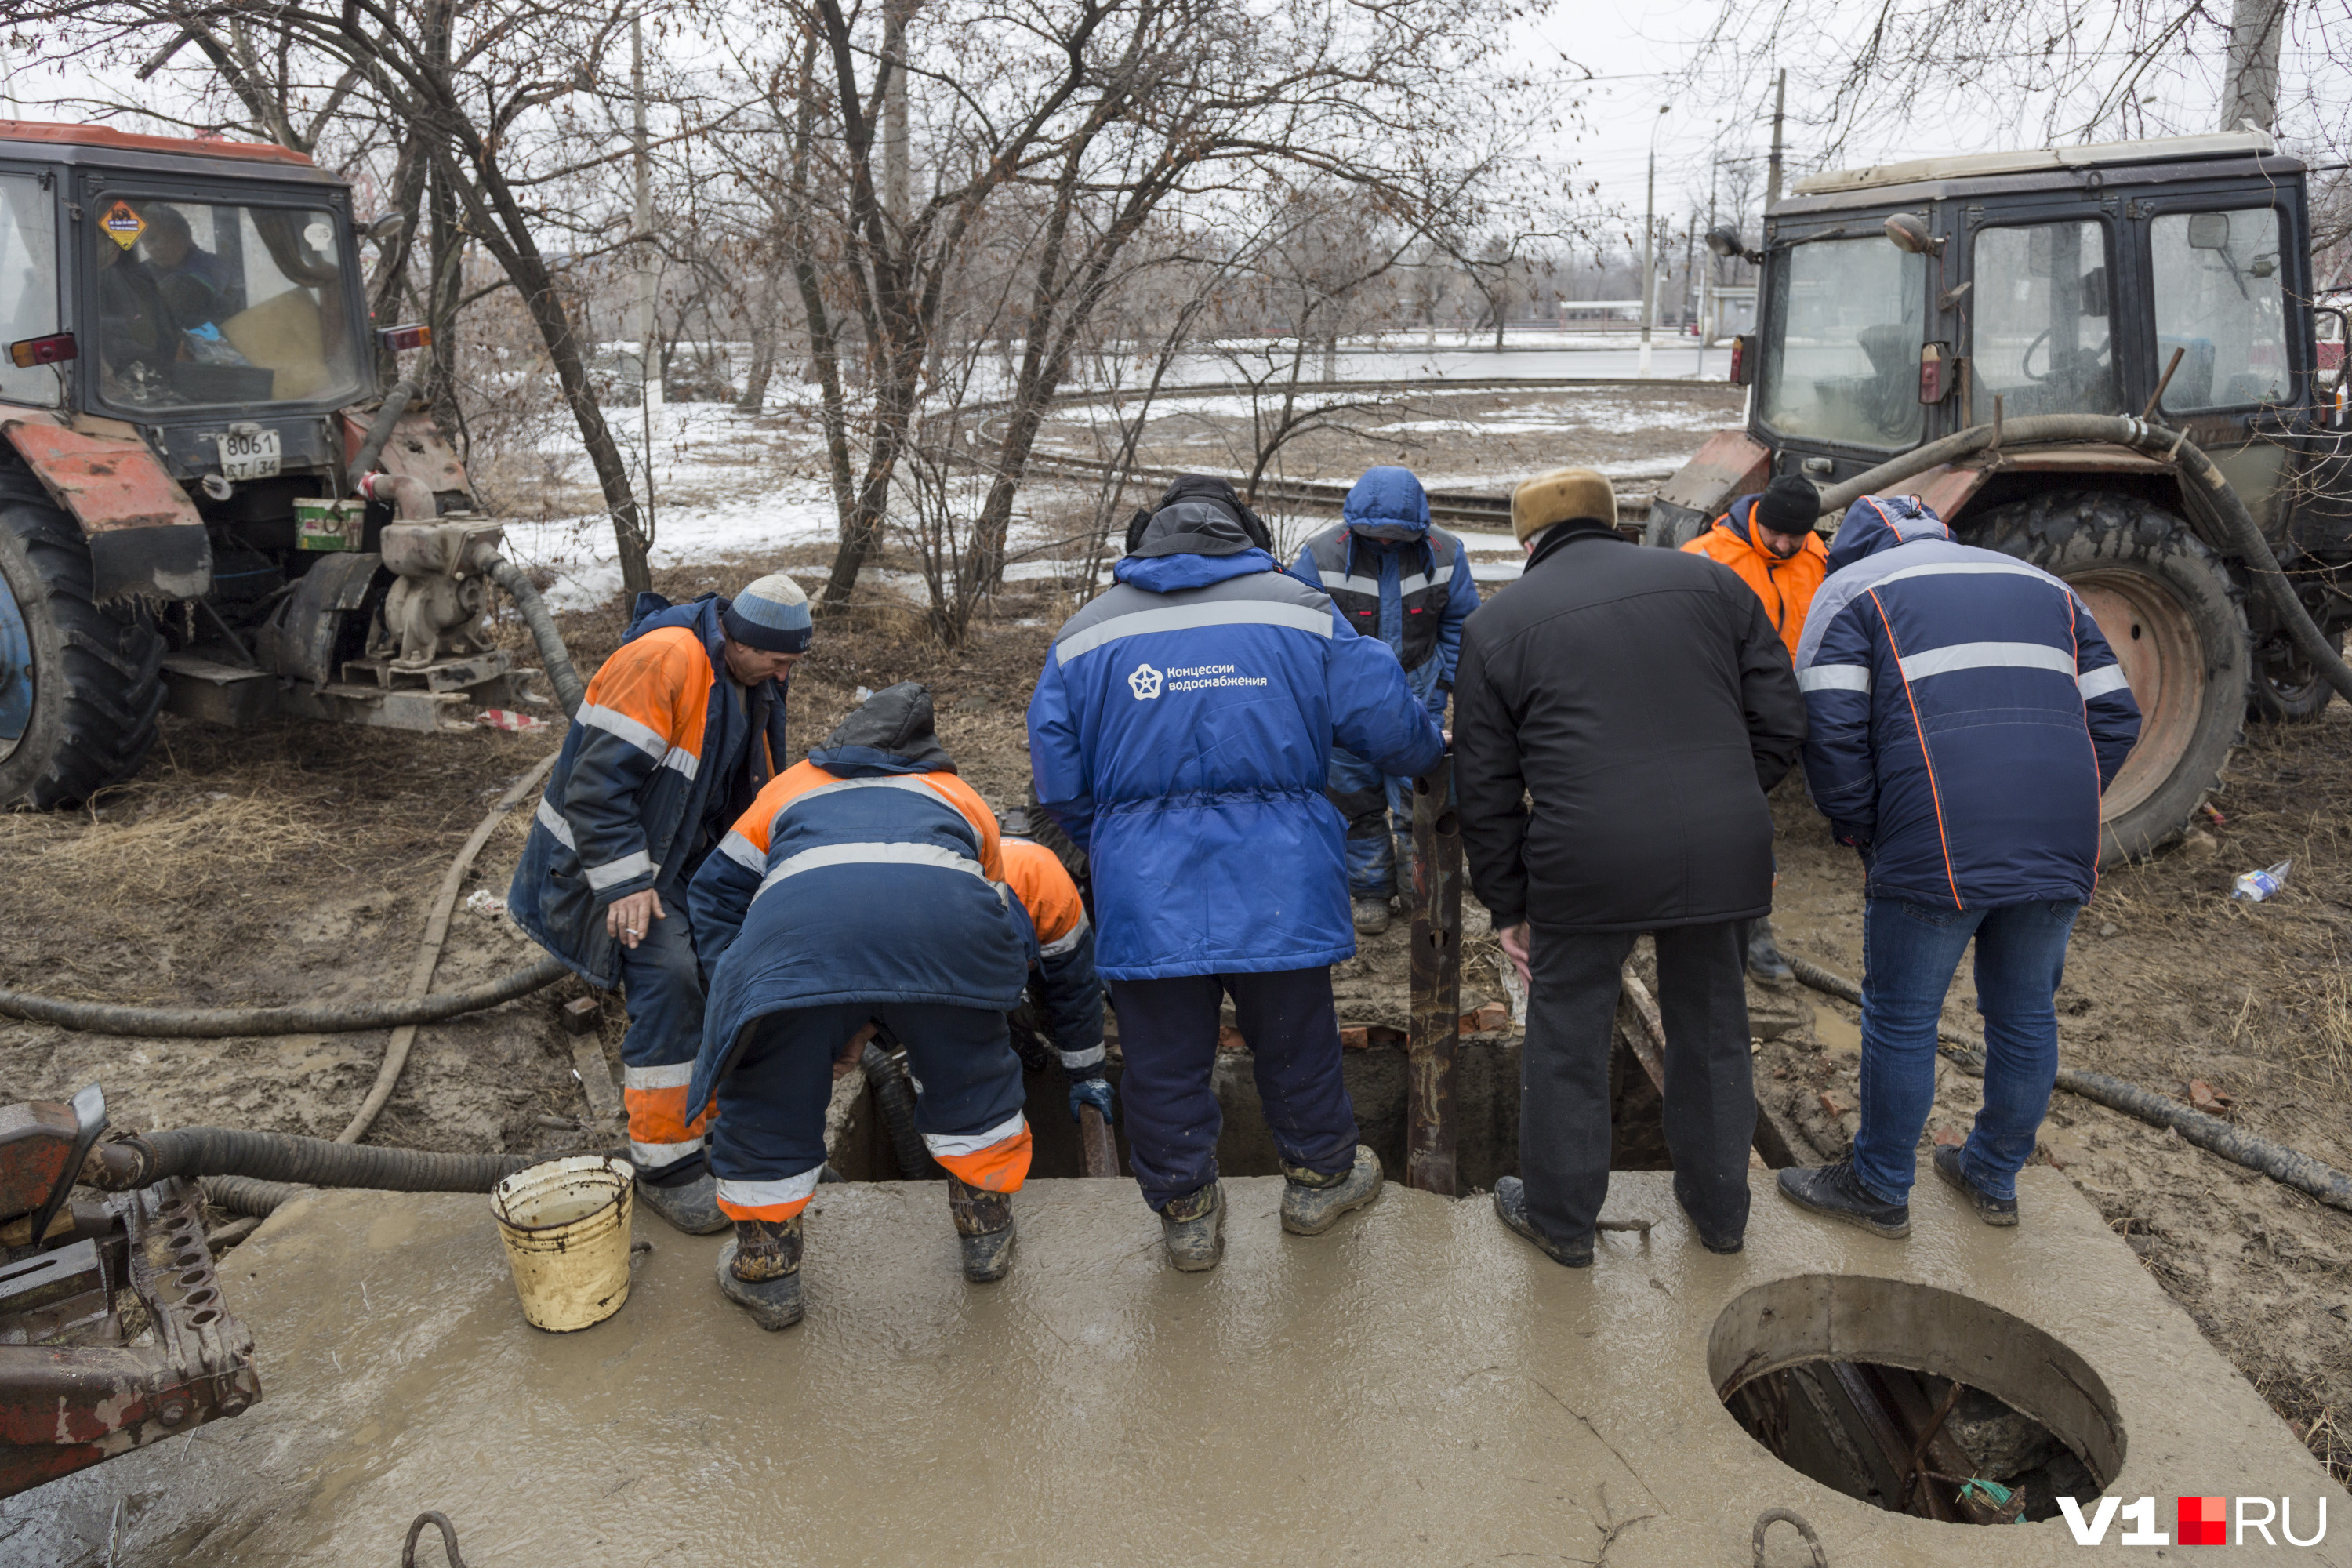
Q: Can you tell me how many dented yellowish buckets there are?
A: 1